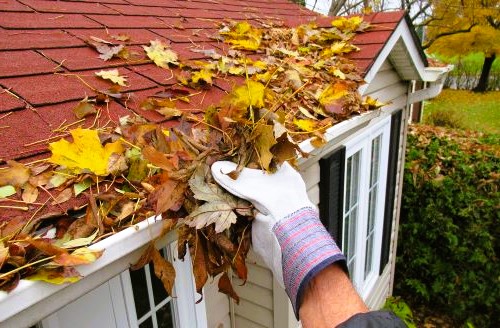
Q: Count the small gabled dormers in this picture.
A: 1